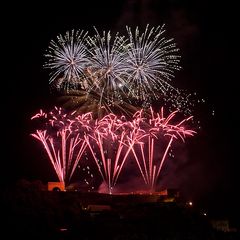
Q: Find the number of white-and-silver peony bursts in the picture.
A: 3